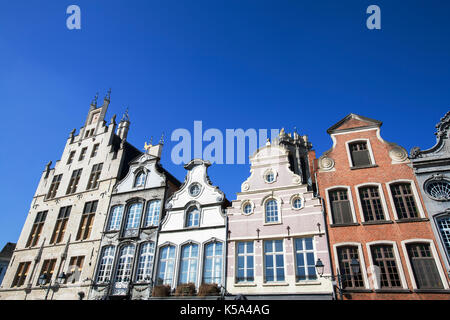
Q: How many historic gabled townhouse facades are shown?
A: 6